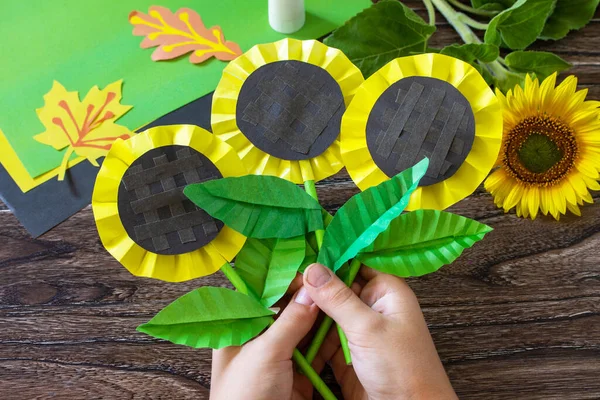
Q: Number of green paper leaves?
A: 5